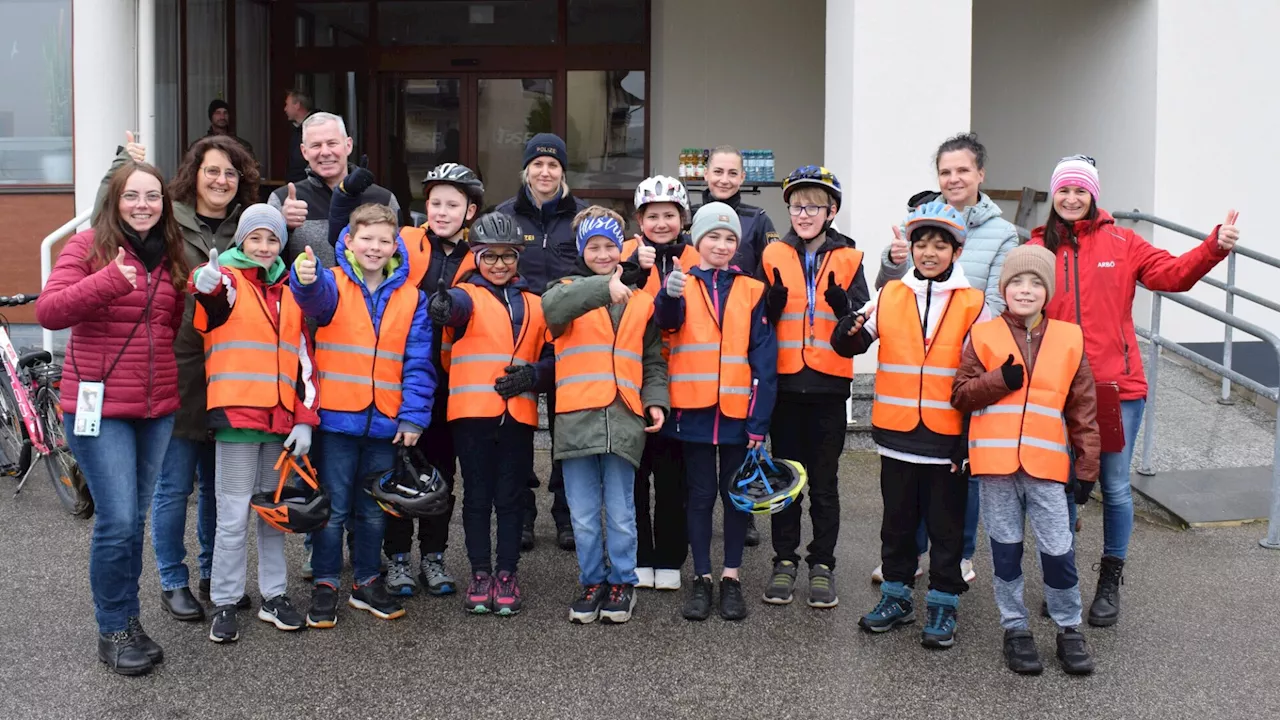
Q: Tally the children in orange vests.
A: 10